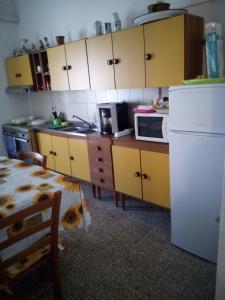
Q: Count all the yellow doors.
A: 12